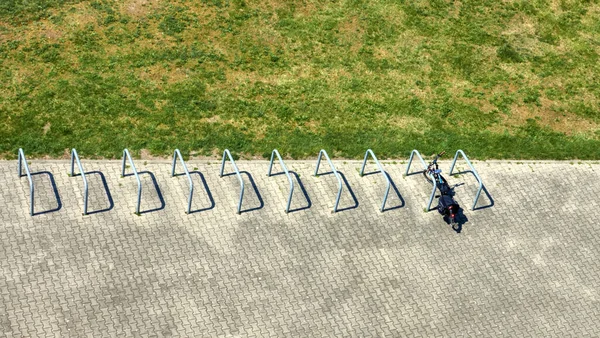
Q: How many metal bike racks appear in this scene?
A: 10